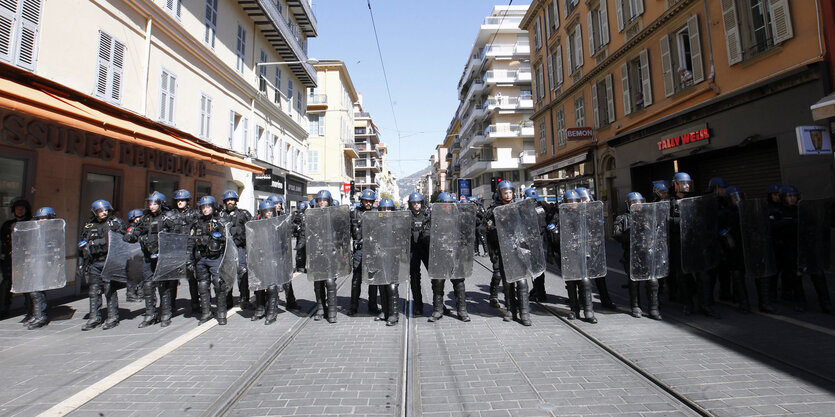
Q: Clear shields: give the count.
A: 14